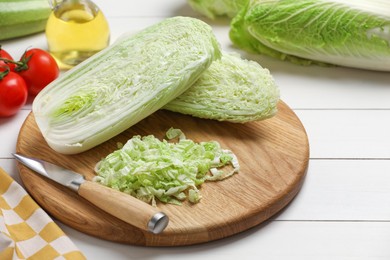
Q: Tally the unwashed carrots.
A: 0